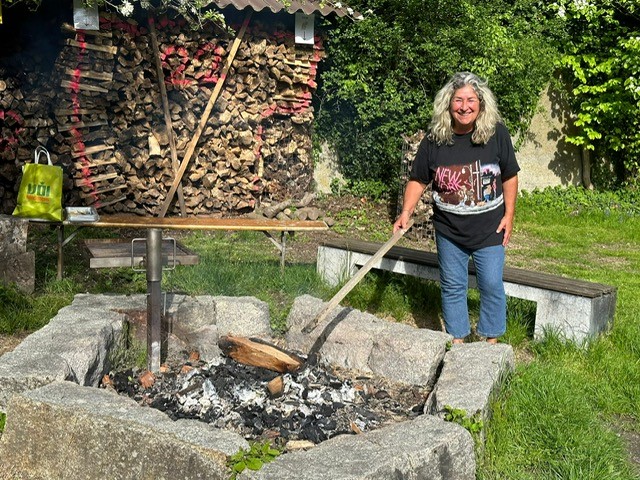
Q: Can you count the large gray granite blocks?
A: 6